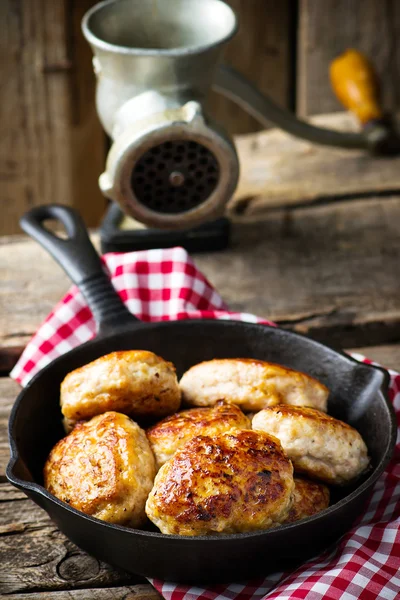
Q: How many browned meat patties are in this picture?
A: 7